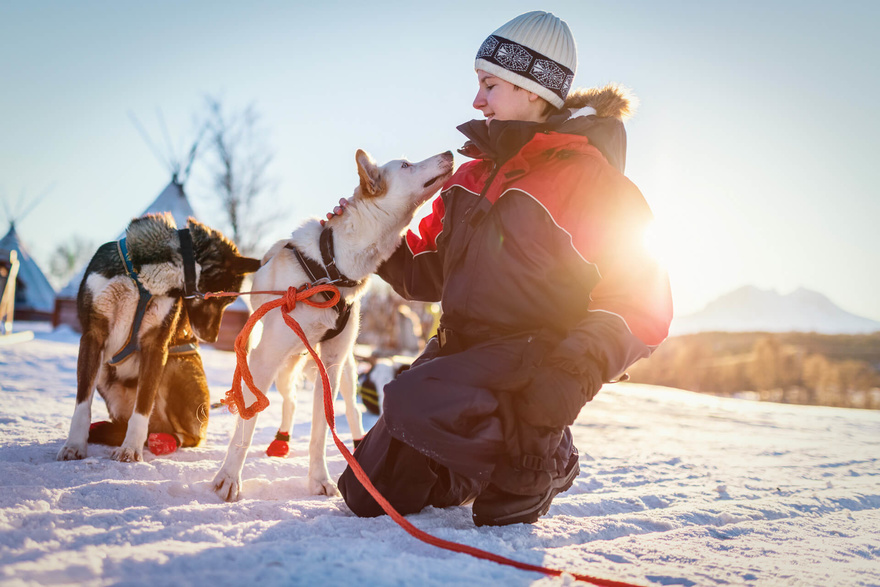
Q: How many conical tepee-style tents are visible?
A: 2